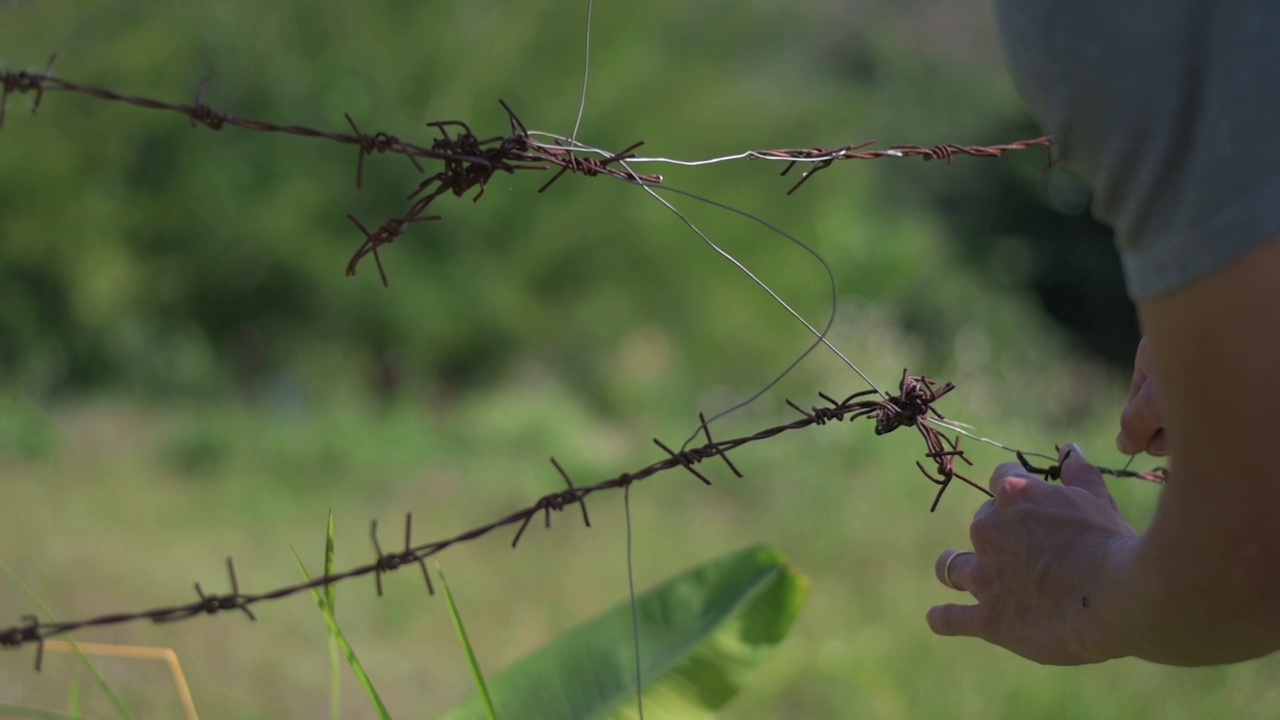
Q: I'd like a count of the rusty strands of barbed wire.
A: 2